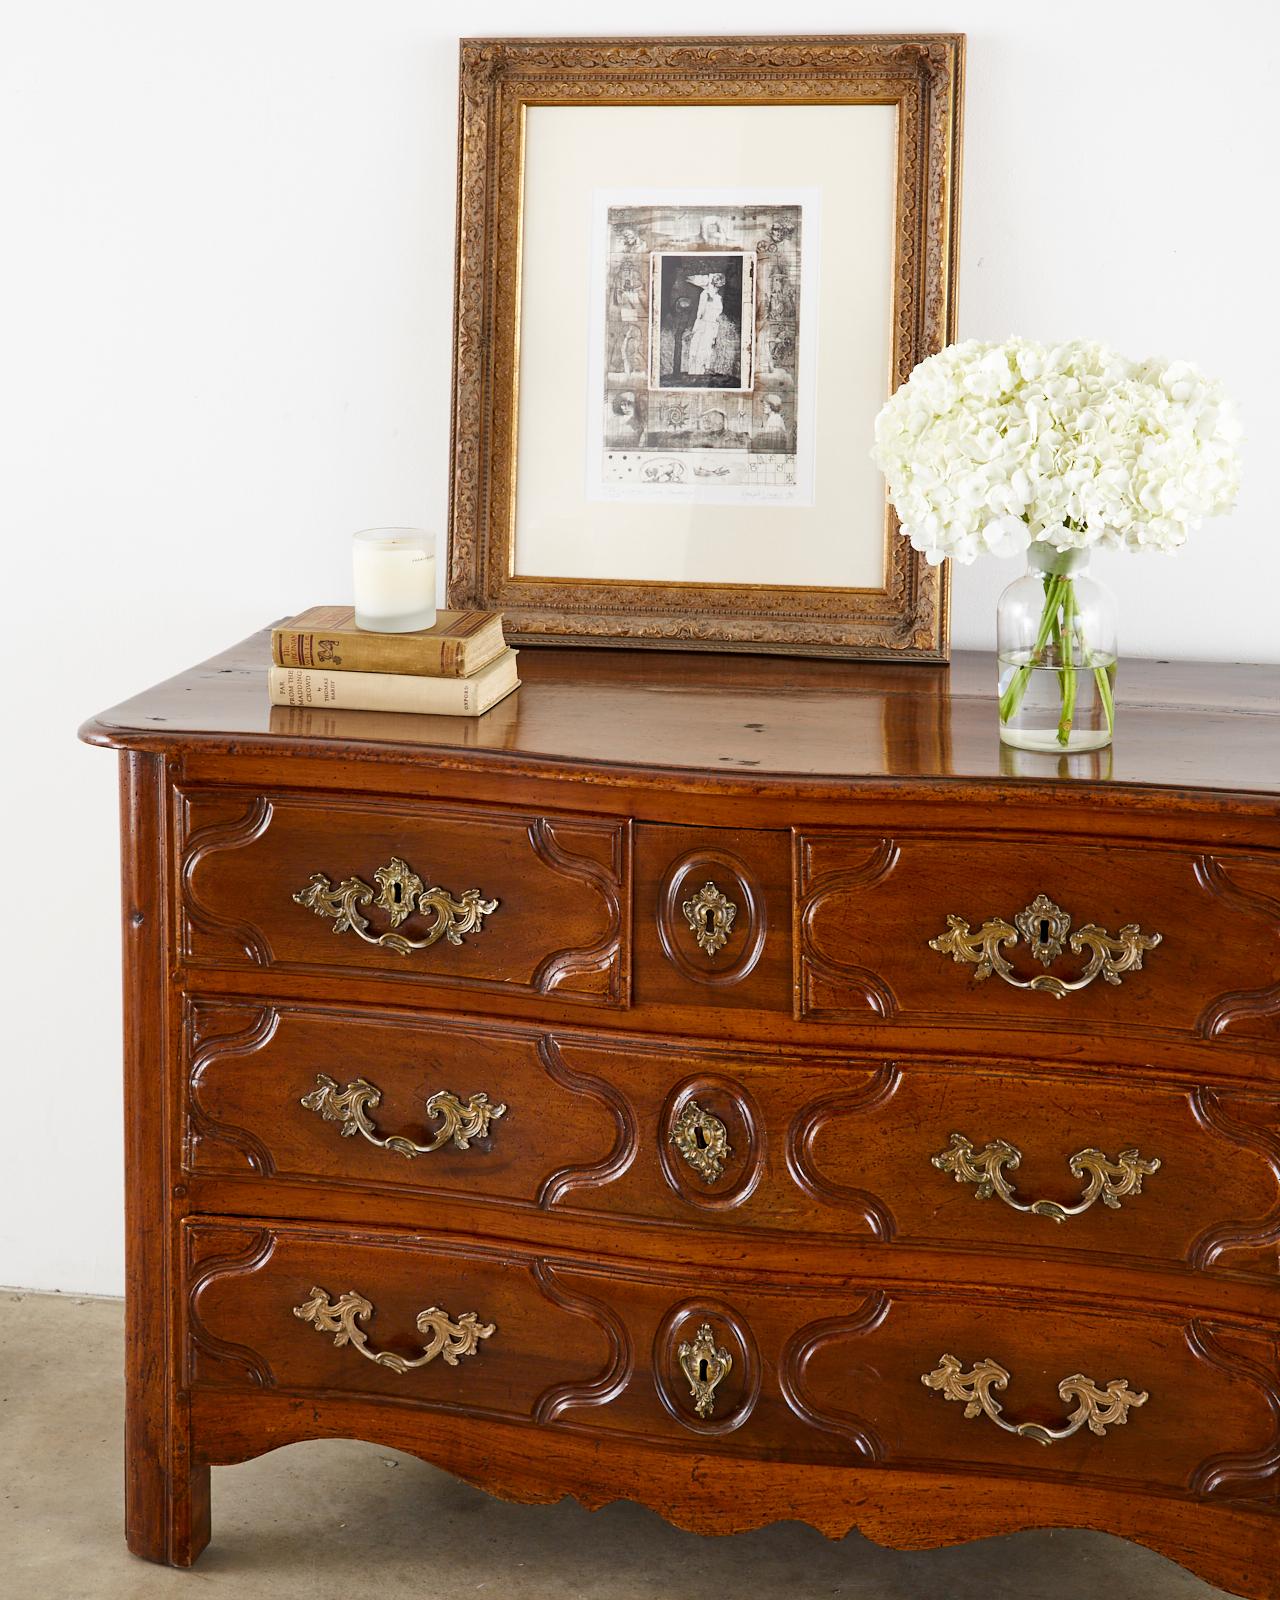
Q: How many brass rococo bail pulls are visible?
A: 6